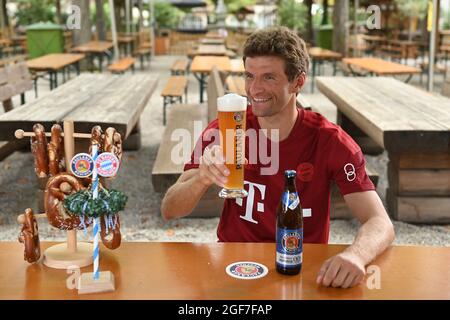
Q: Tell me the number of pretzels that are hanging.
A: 7